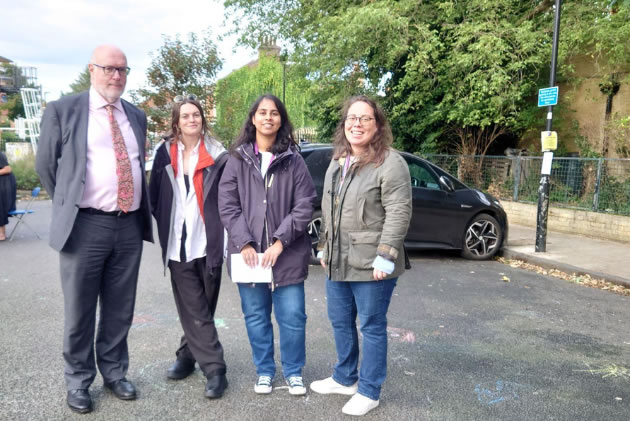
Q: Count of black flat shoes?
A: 4